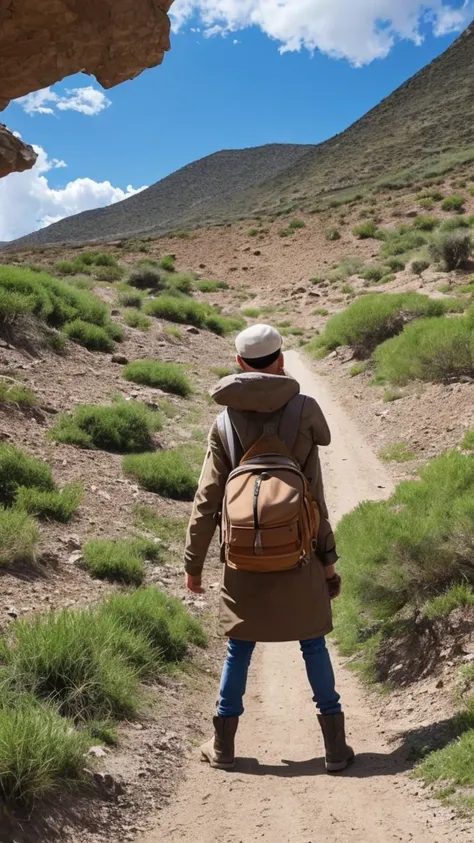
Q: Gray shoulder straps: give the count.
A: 2